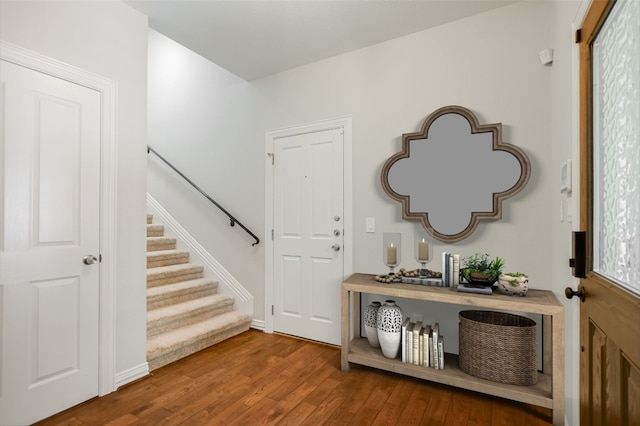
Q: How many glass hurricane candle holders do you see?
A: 2